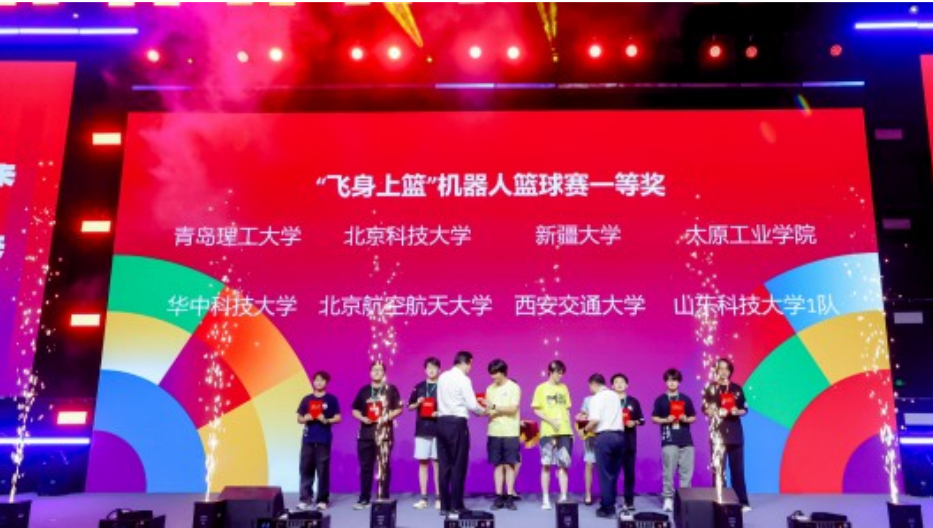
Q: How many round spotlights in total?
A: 12